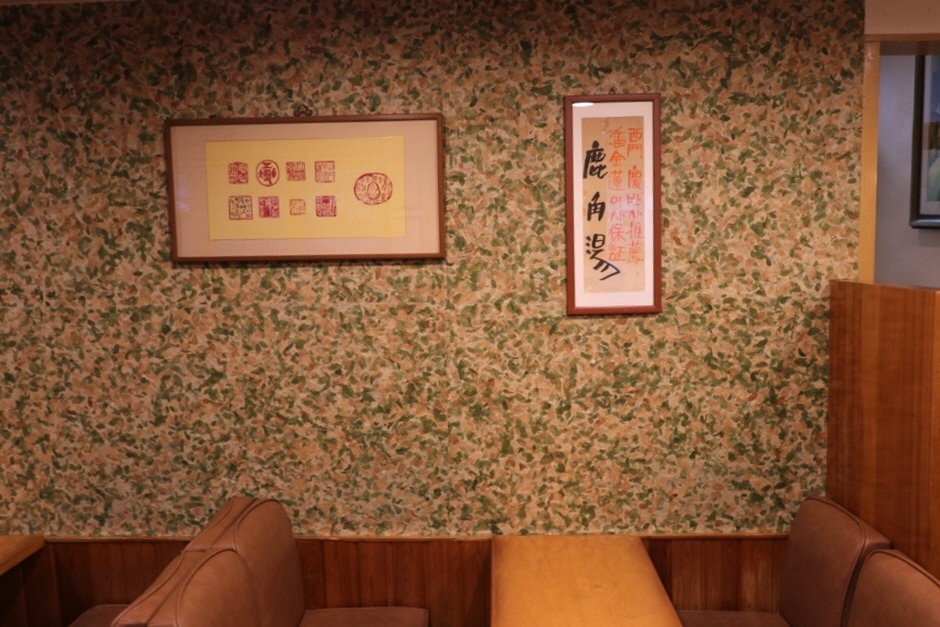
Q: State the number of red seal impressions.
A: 9